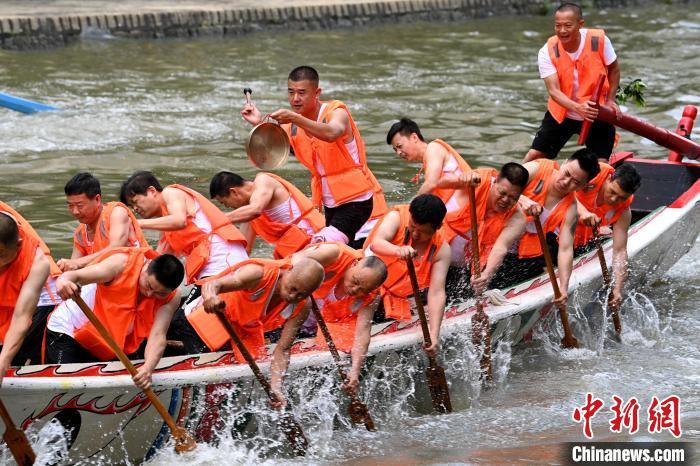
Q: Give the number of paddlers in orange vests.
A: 12